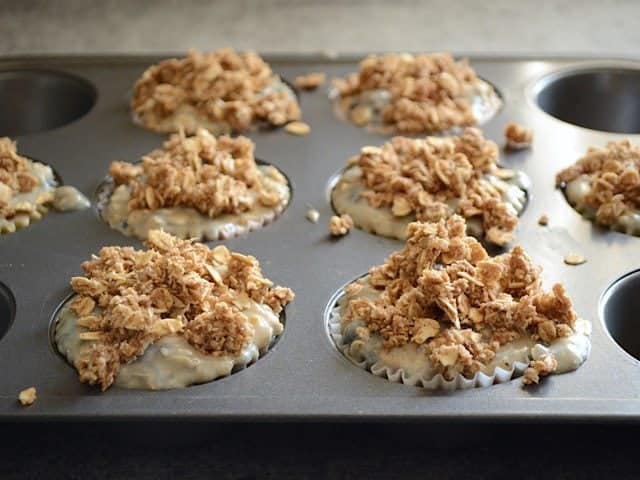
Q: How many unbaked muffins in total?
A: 8